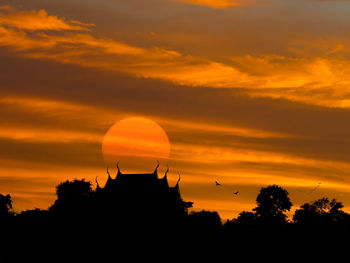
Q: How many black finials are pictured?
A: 6